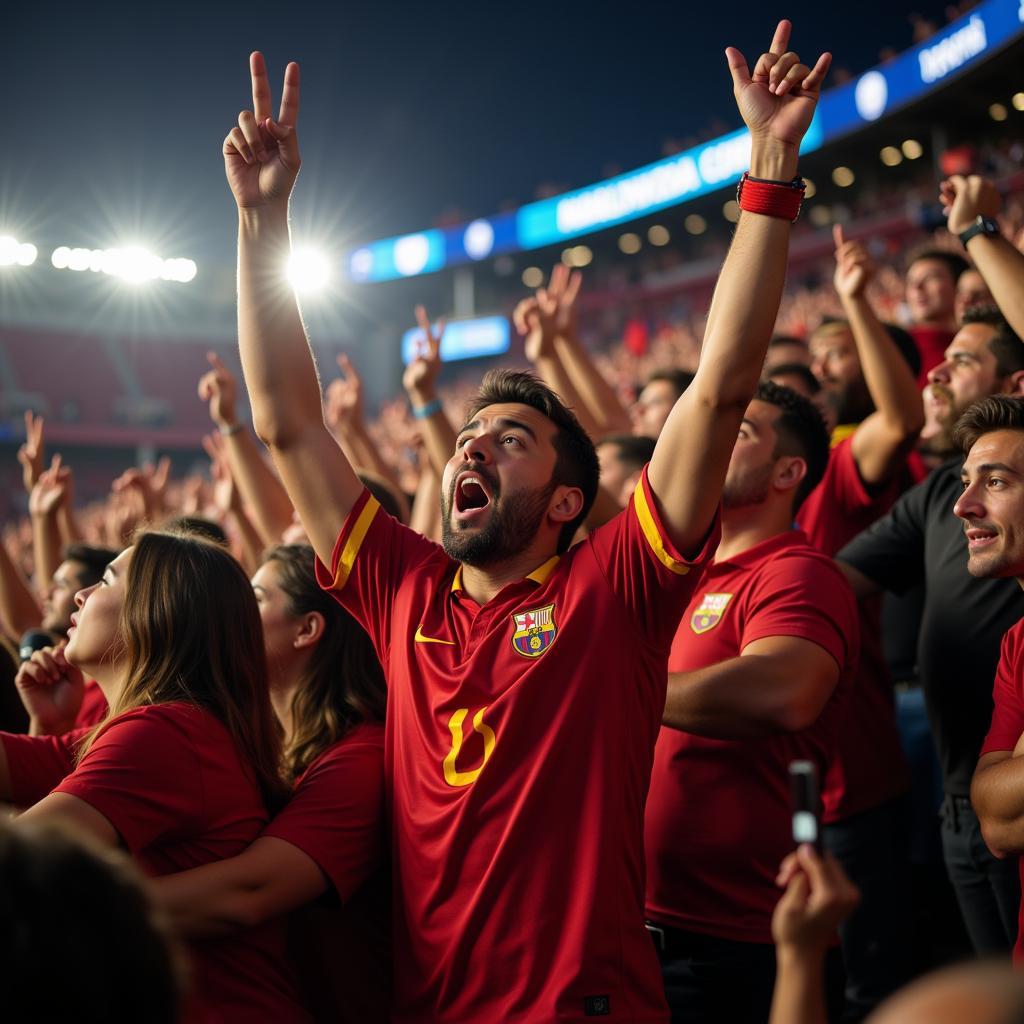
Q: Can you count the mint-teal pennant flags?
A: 0